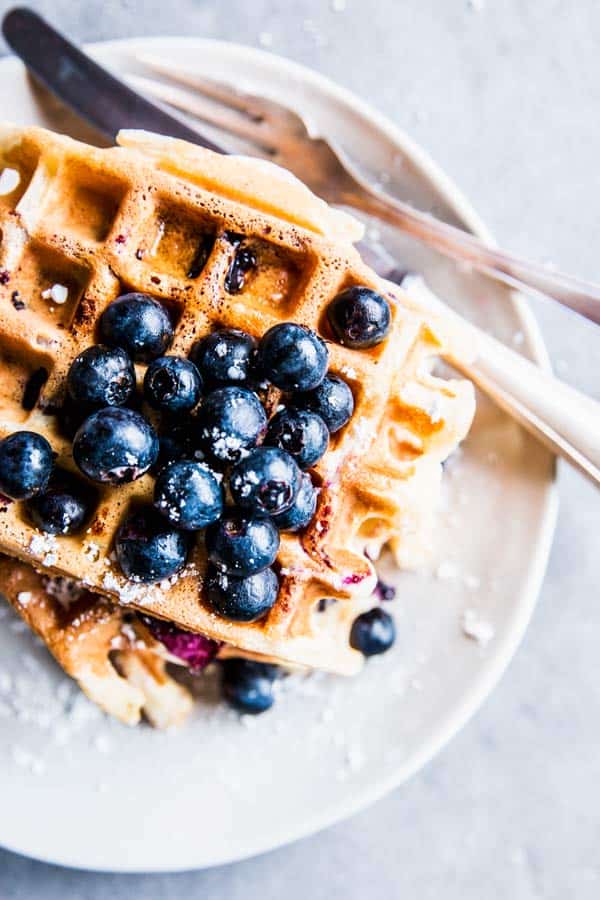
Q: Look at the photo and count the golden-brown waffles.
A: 2